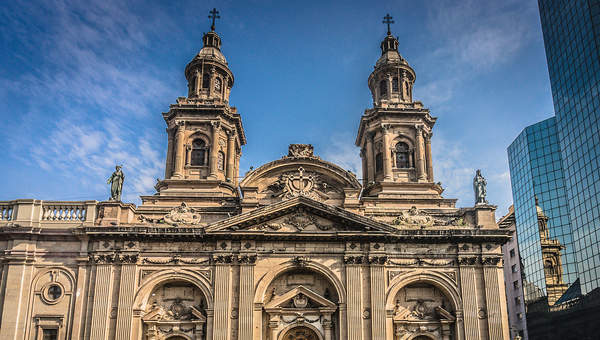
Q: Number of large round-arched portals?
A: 3